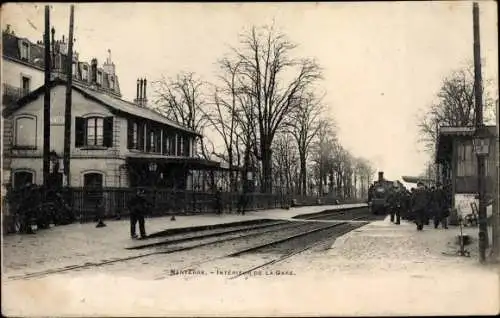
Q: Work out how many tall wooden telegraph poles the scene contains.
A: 3